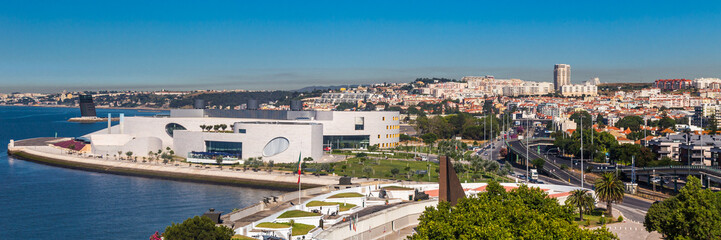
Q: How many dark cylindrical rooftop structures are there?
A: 3